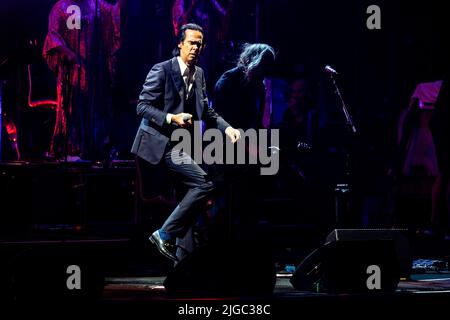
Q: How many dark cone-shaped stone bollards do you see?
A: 0